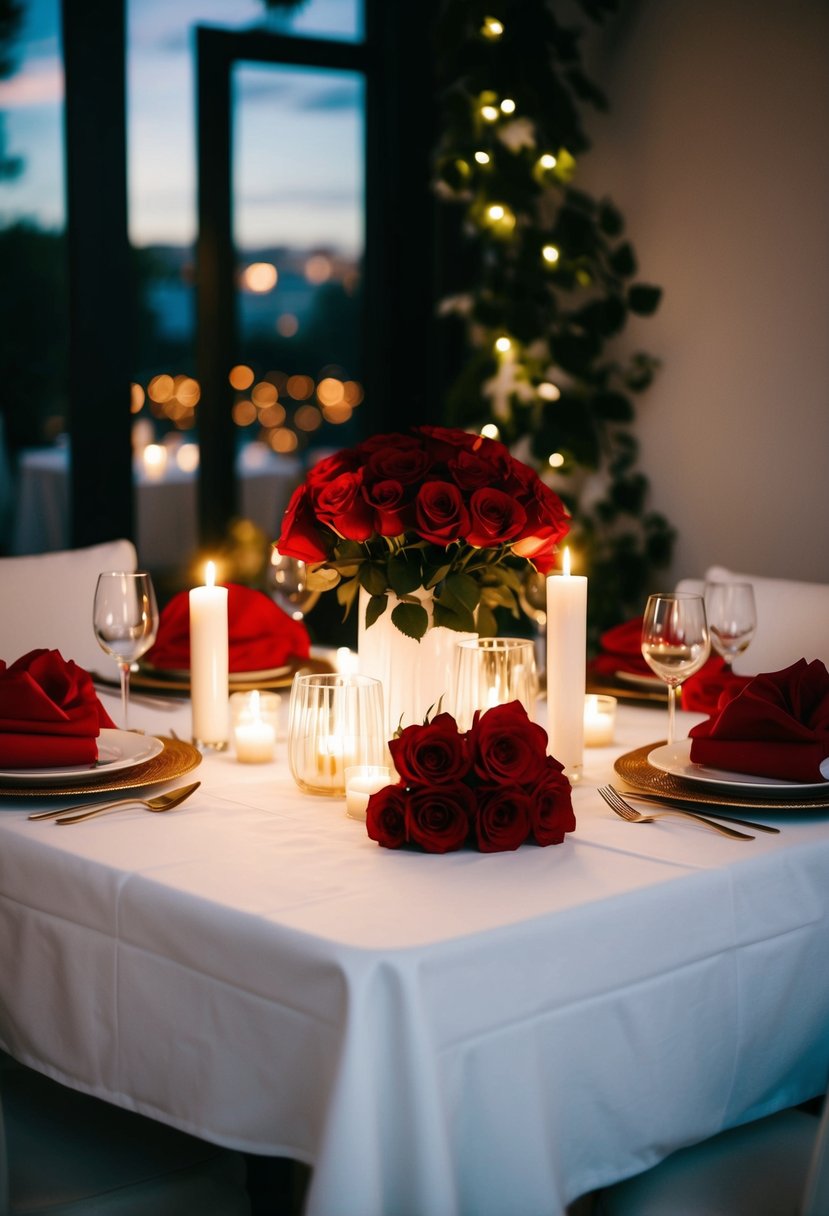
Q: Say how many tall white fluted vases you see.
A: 1